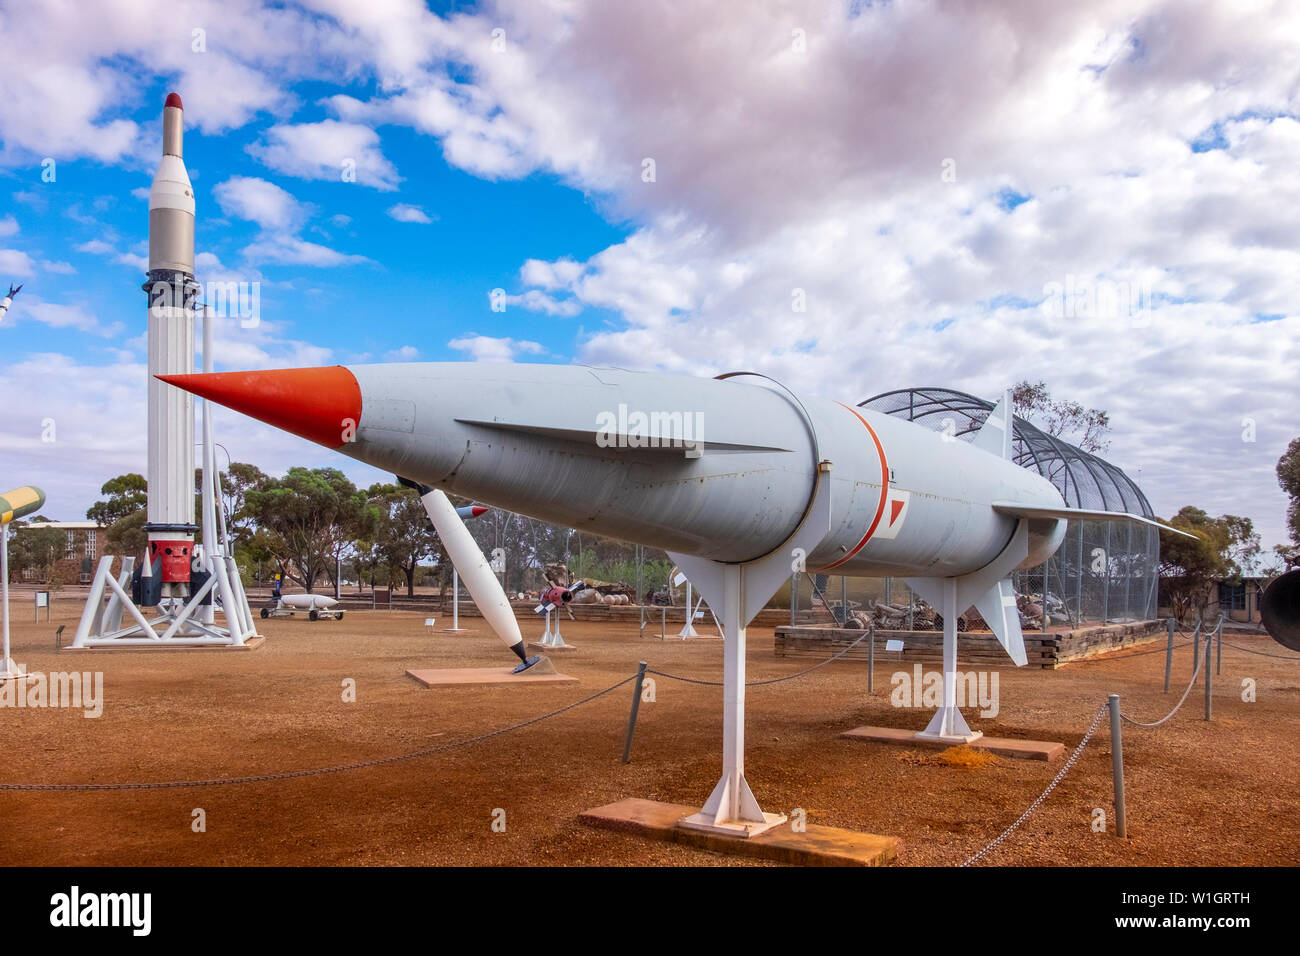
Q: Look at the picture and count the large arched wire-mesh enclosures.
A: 1